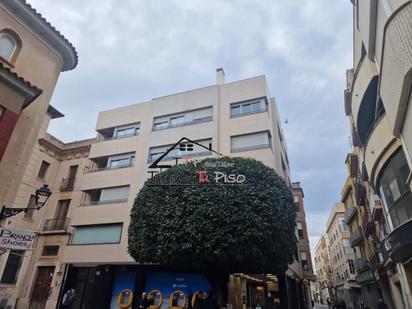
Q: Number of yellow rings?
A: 4